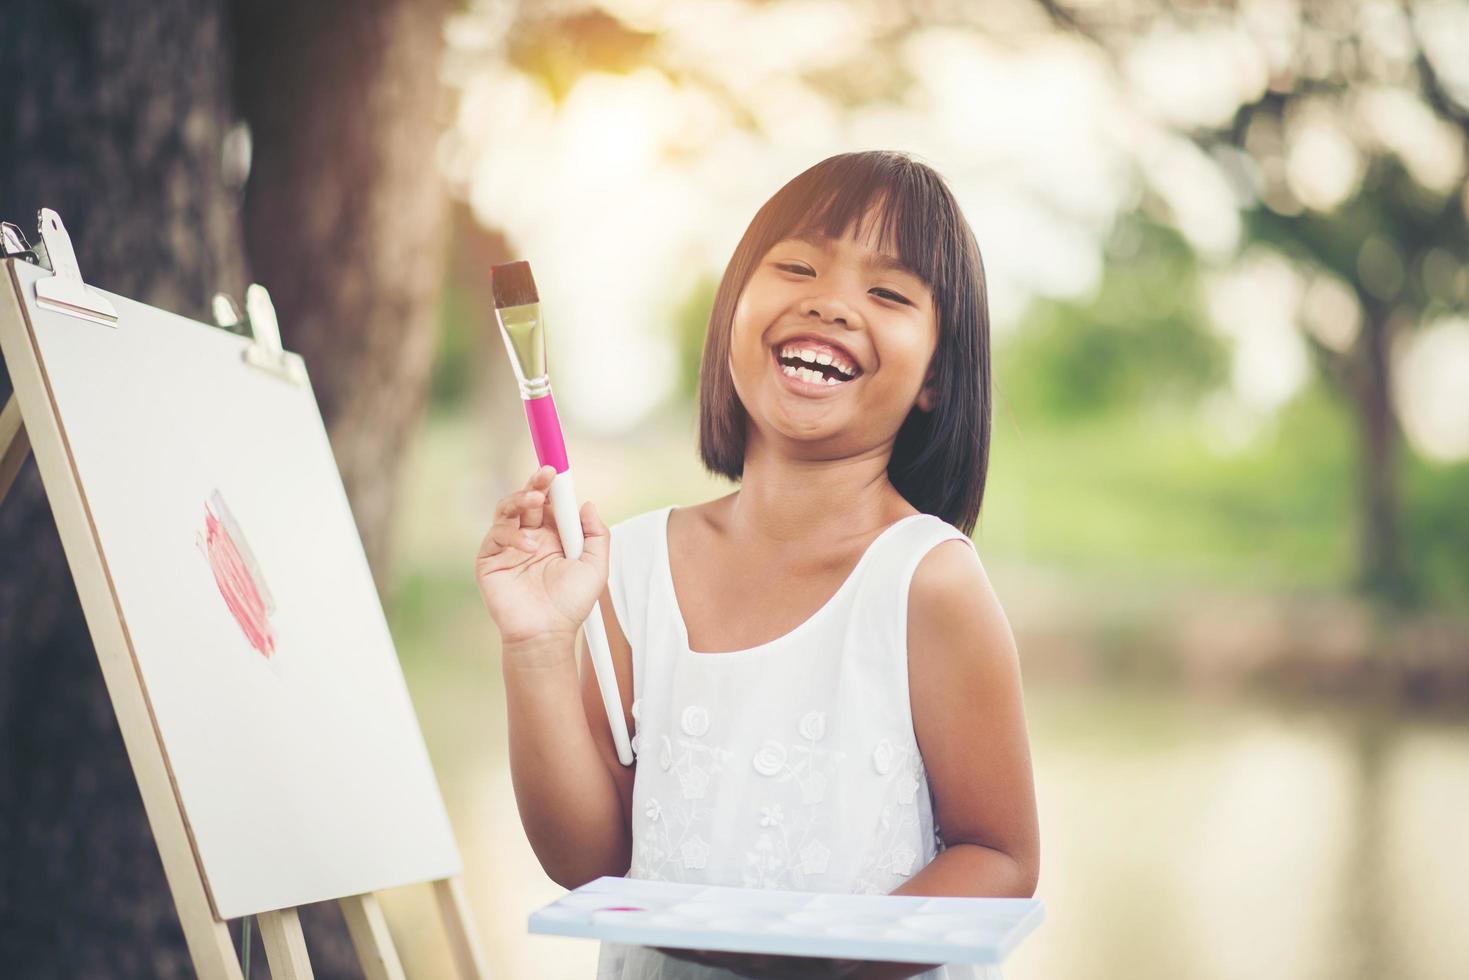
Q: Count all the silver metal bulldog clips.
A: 2